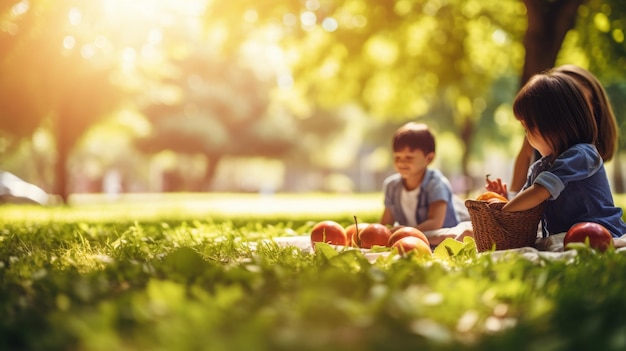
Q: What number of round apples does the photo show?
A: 6